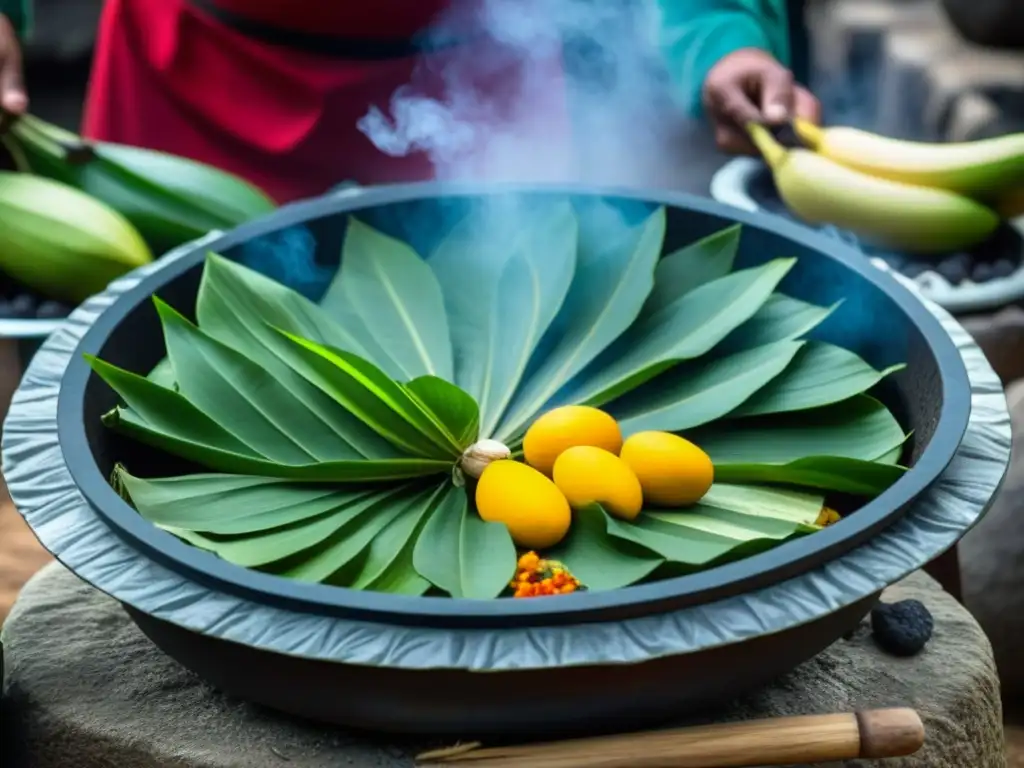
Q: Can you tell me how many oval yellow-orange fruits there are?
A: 4